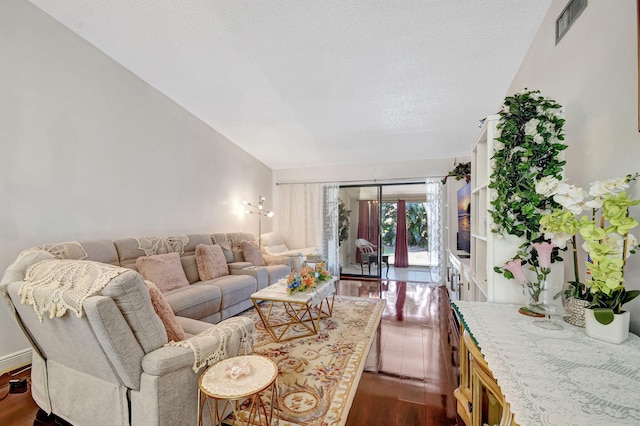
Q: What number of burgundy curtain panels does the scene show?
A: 2